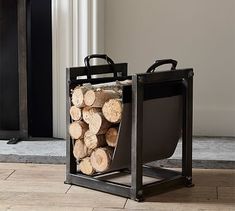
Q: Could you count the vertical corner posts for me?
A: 4